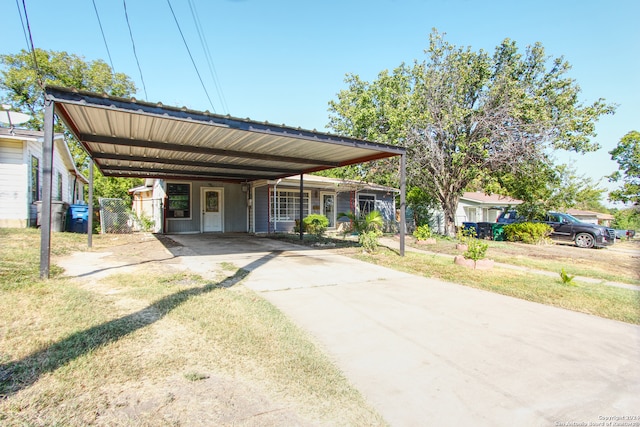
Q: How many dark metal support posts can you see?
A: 4